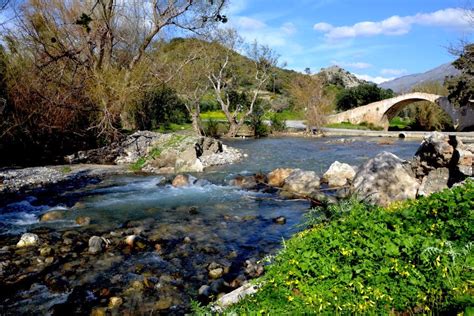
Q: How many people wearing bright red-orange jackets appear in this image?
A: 0